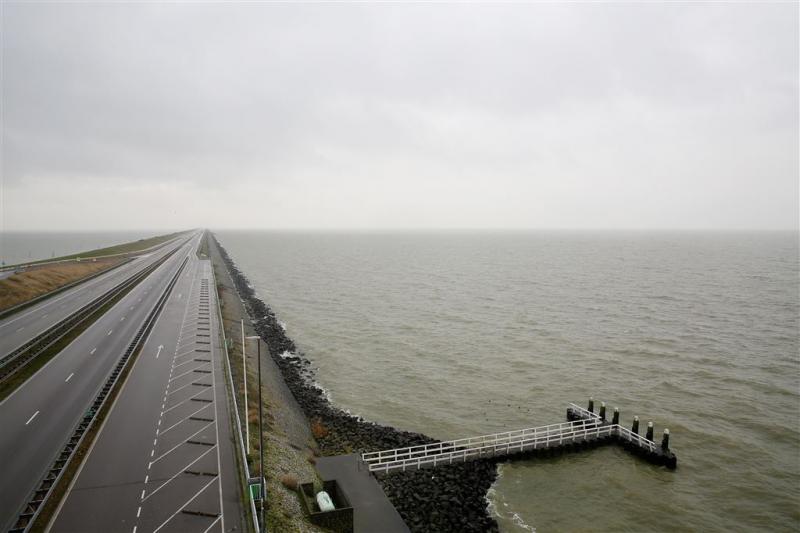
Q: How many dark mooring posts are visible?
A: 6